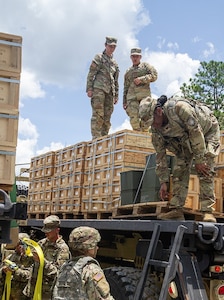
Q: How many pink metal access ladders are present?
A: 0